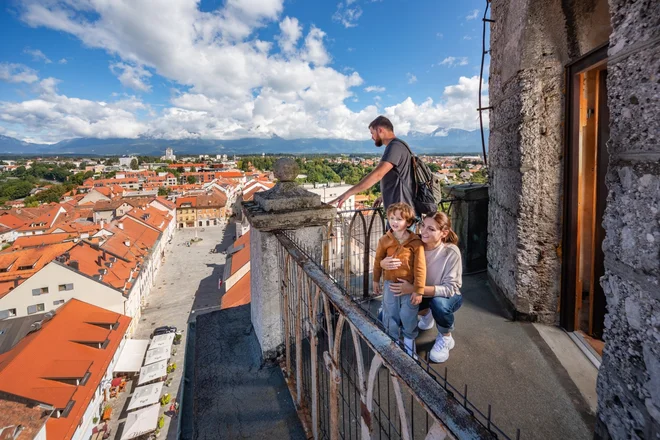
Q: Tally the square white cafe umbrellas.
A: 5